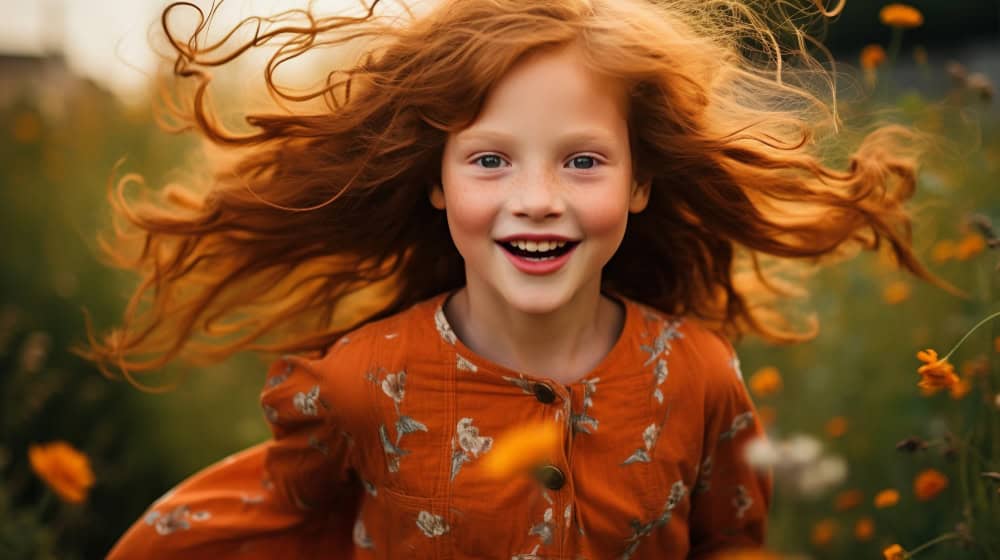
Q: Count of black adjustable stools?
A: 0